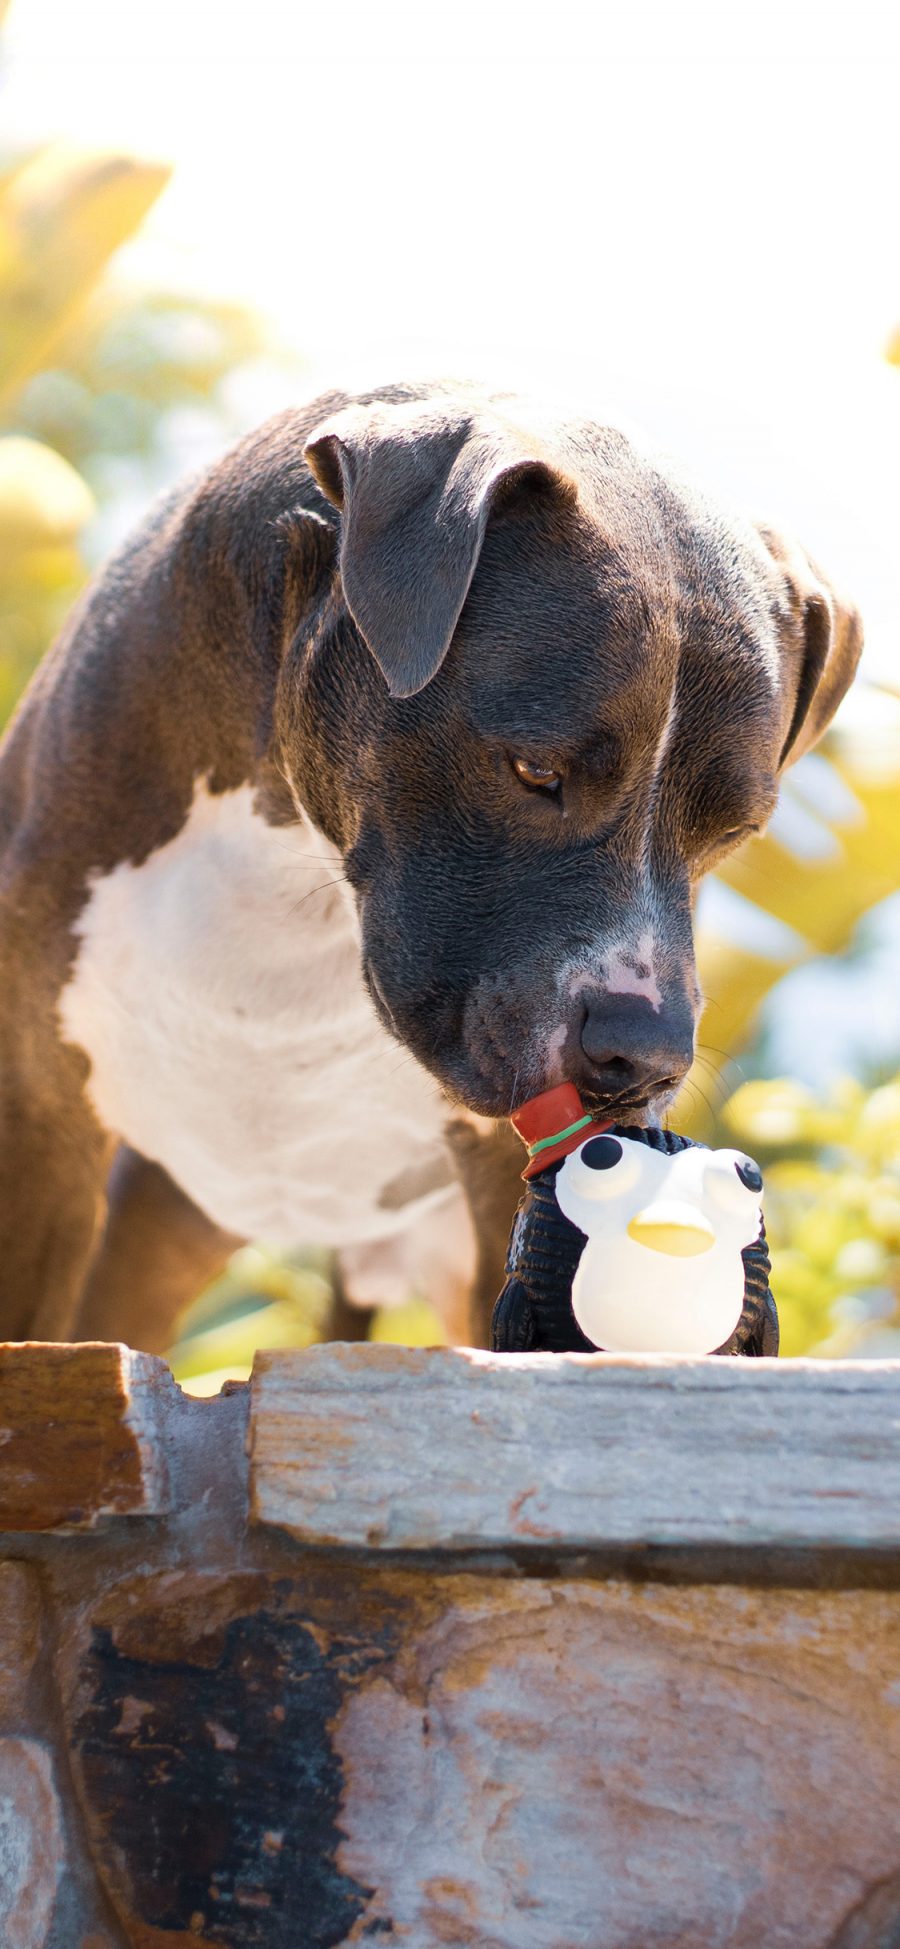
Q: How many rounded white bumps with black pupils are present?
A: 2